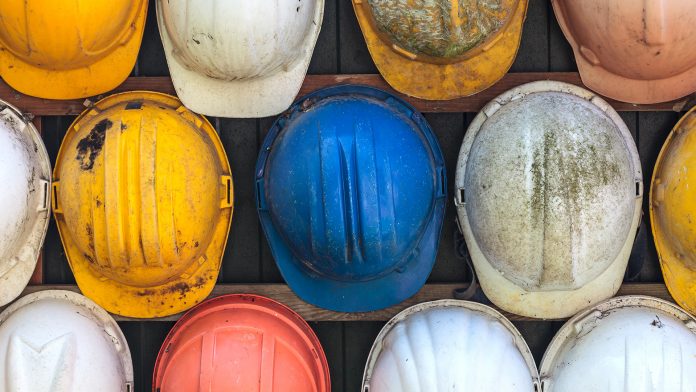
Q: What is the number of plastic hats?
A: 13